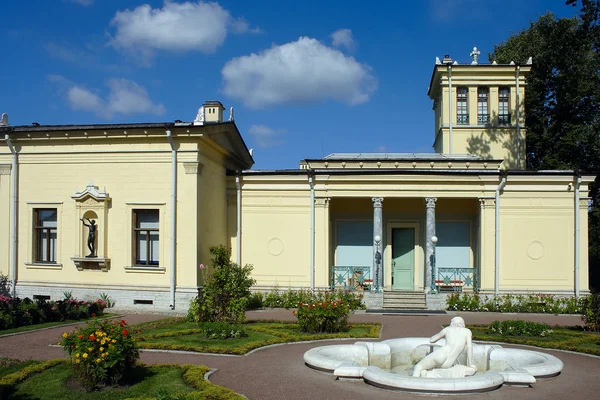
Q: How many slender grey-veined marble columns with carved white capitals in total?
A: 2